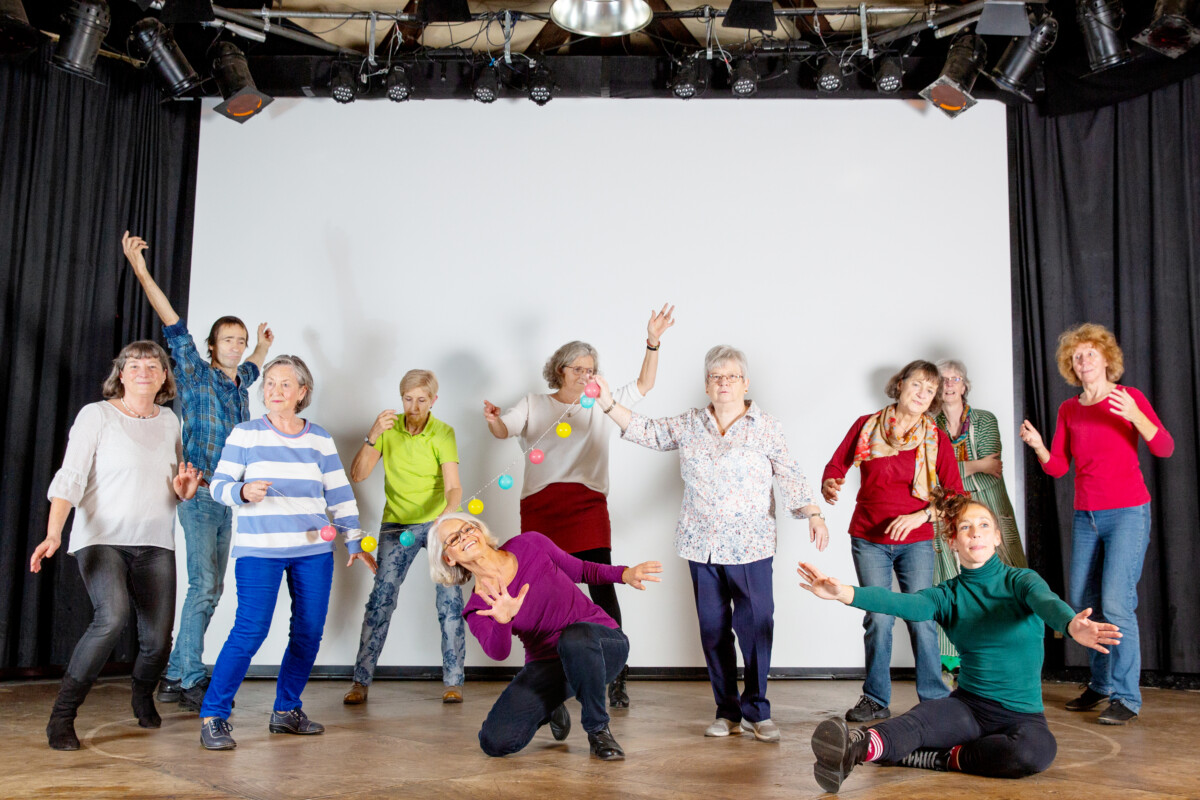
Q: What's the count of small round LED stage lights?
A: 8